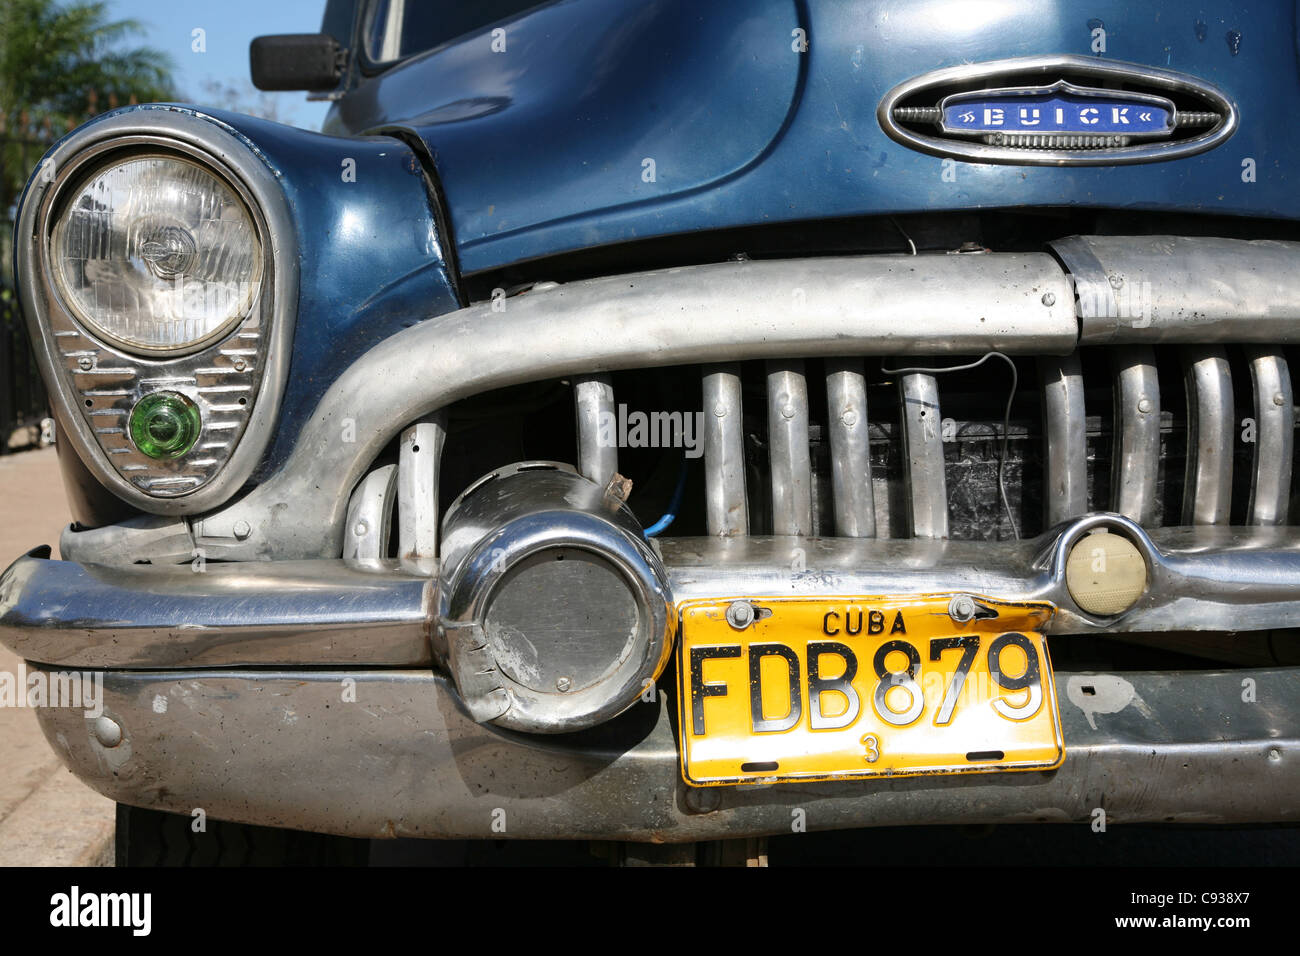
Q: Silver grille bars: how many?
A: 11